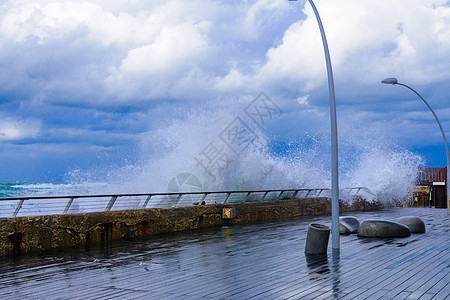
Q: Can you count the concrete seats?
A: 3